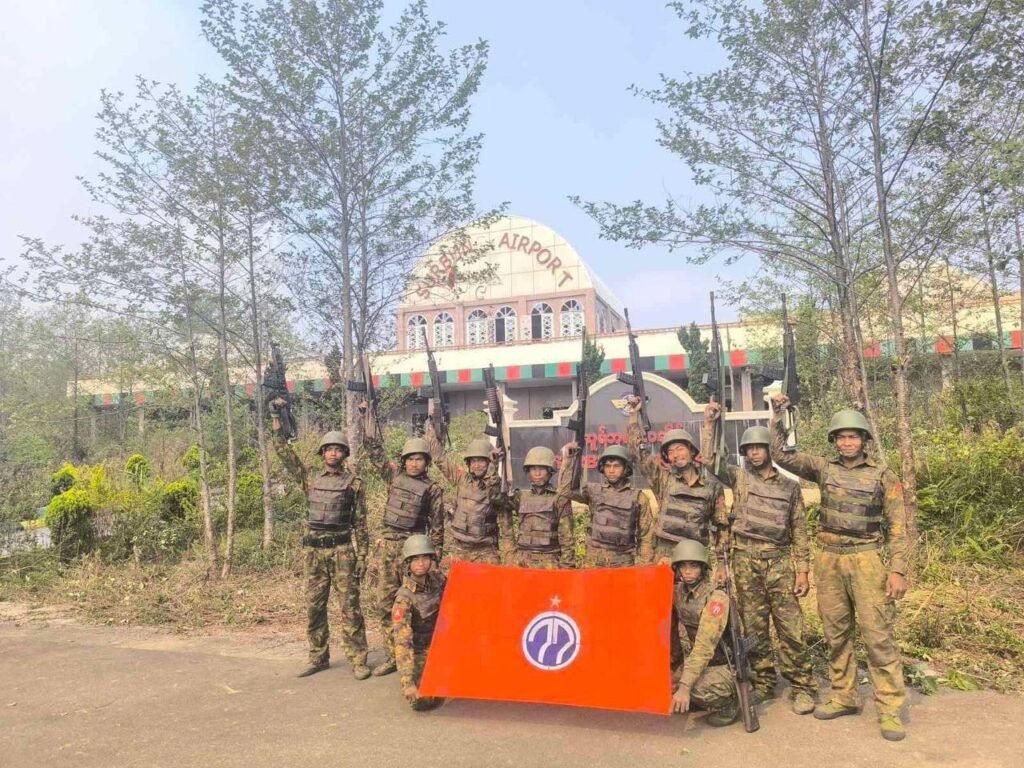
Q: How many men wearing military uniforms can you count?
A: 10